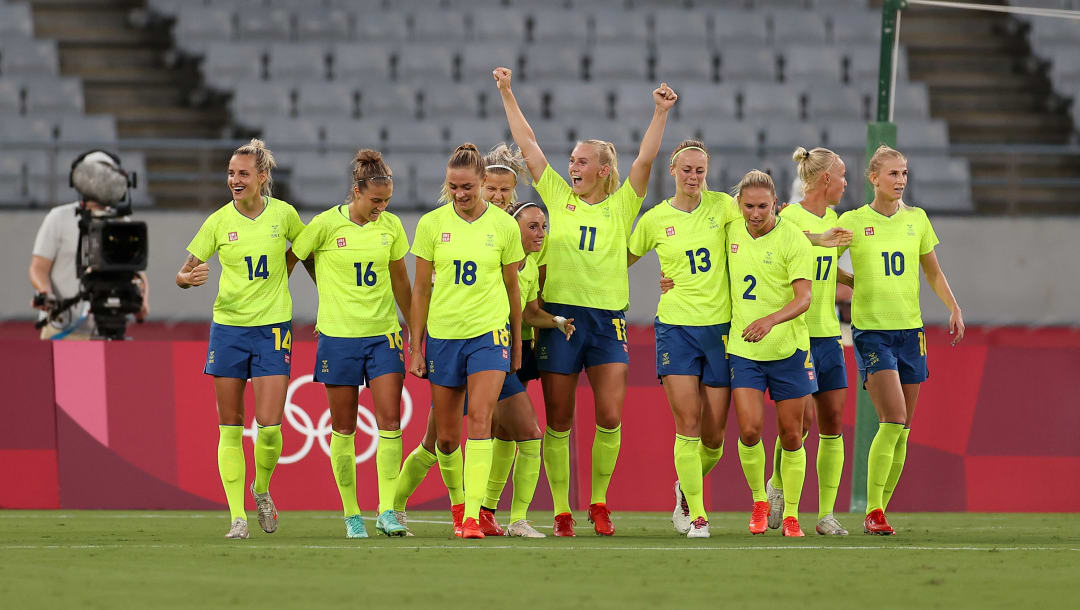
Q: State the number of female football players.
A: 10